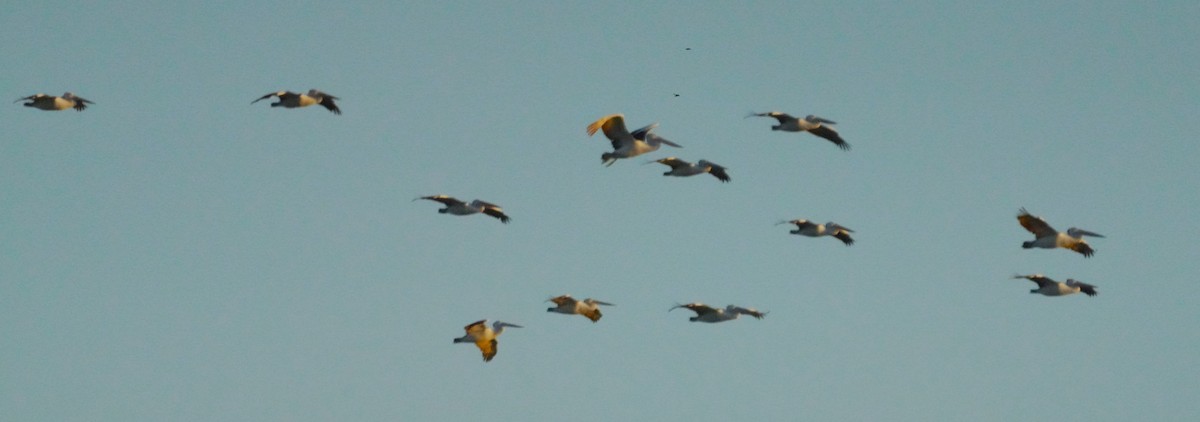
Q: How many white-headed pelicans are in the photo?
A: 12